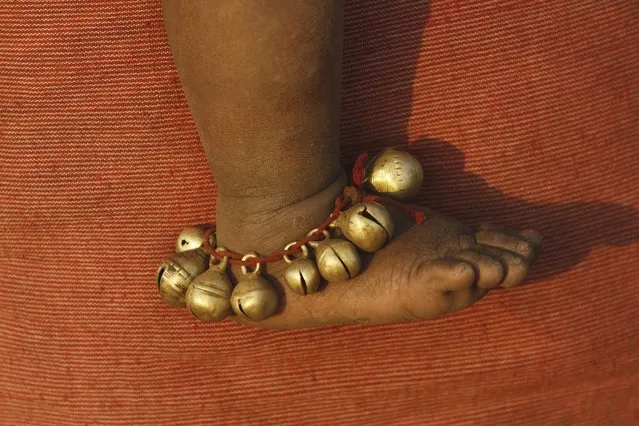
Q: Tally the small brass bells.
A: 8